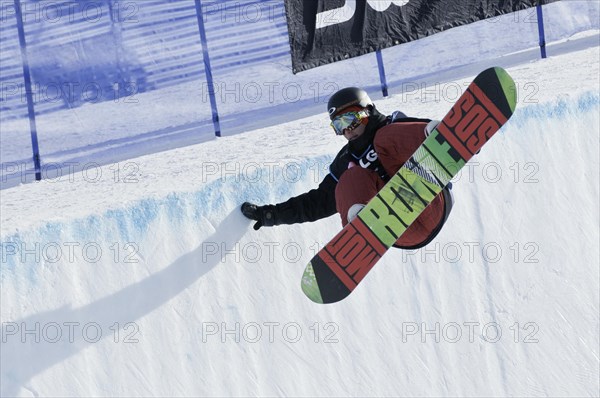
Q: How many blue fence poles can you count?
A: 4